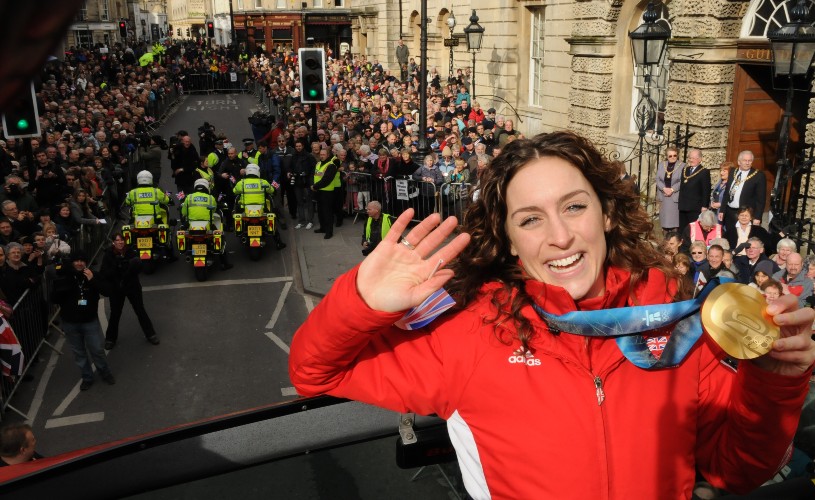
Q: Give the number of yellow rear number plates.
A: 3